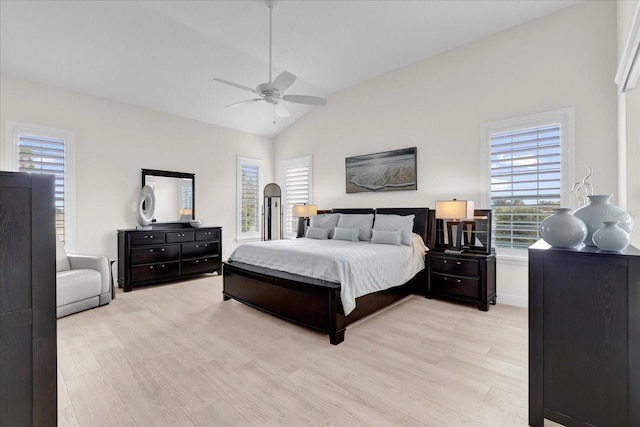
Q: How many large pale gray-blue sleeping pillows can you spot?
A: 3